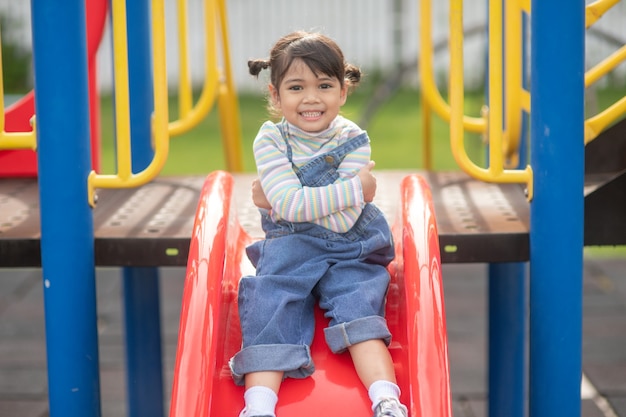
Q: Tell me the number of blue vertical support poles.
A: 4